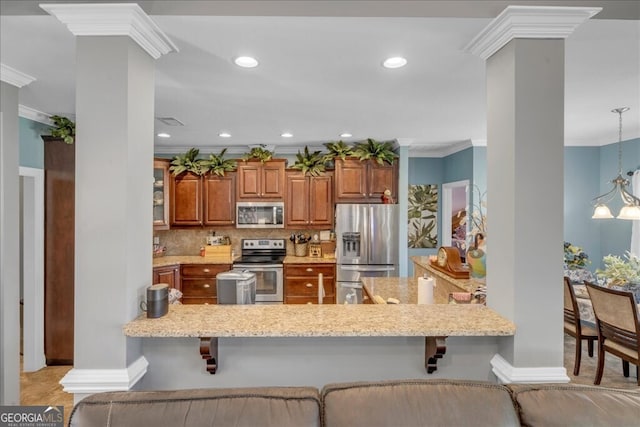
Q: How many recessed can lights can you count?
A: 6